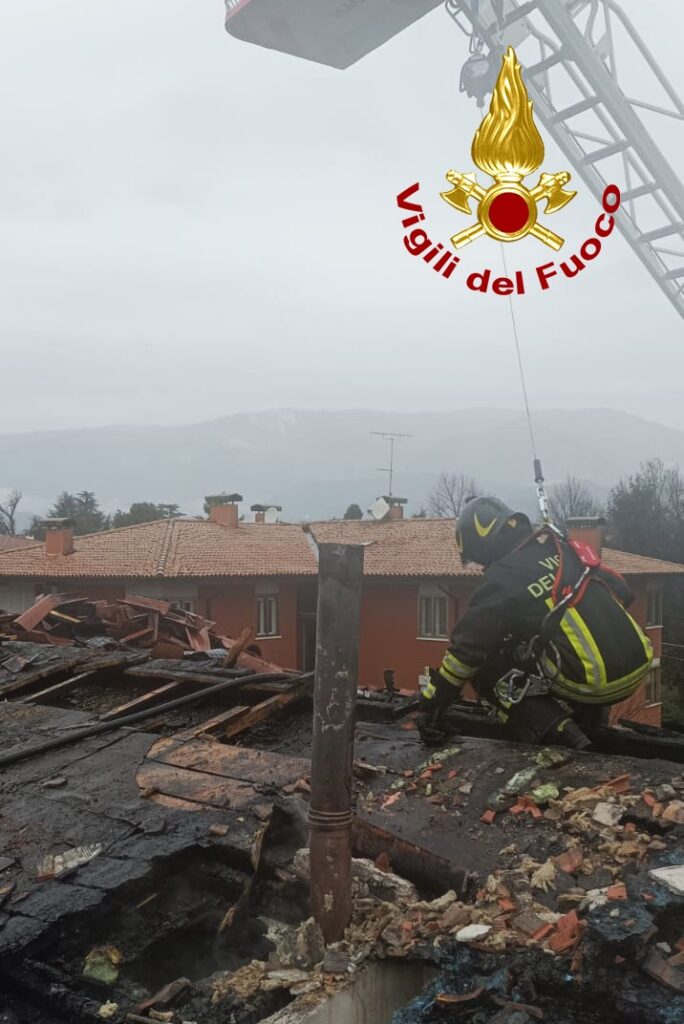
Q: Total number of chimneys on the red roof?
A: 5